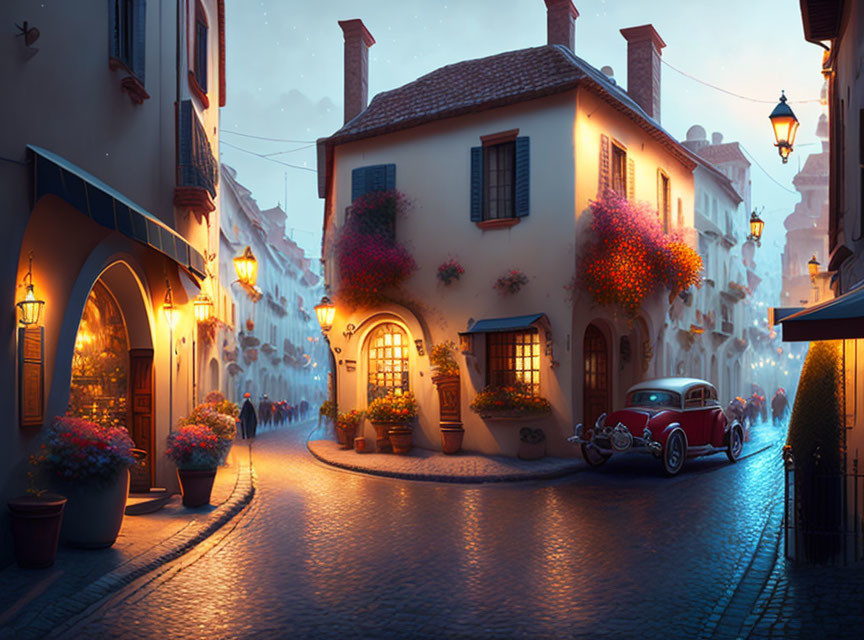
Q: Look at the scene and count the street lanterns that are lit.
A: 8